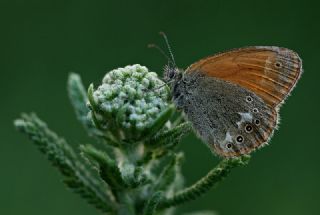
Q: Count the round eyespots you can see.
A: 7